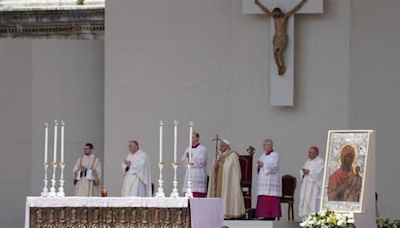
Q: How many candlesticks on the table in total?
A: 6